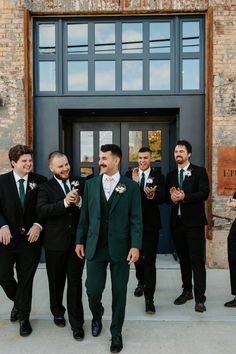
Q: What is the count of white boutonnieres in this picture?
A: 5